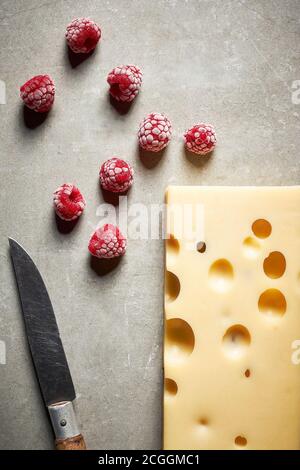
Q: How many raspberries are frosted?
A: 8